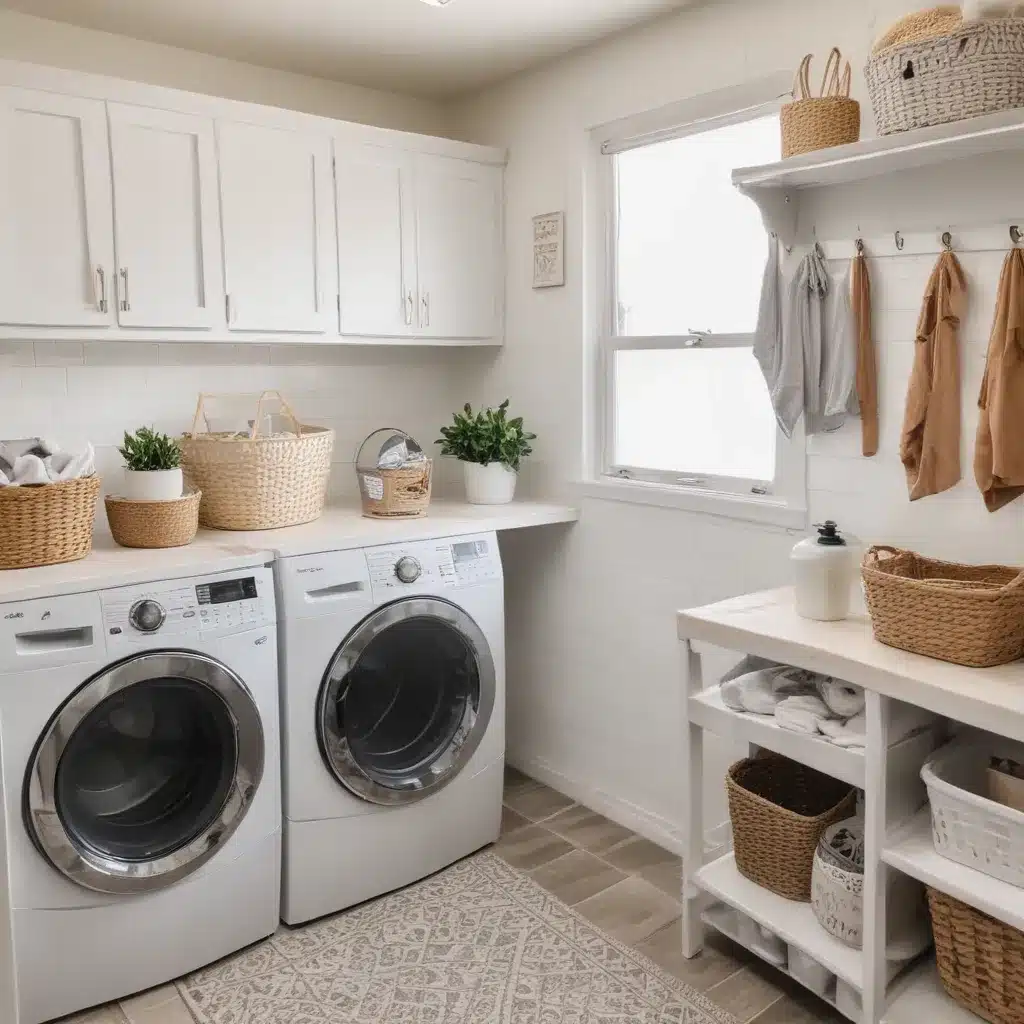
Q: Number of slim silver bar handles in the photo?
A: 4